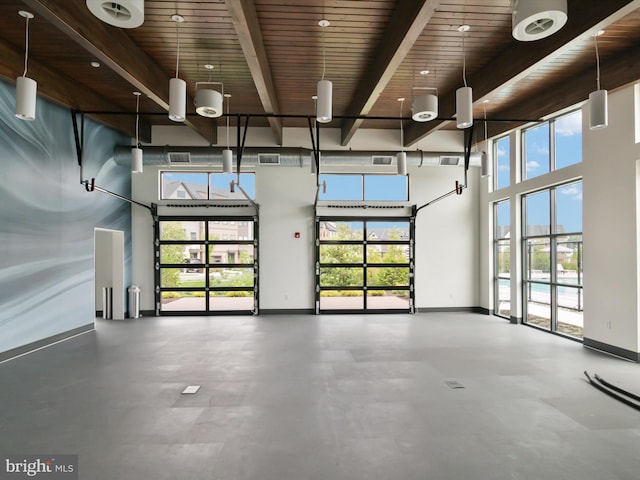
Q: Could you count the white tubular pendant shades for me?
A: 10